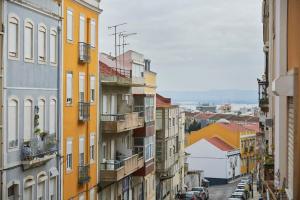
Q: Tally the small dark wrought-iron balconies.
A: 3